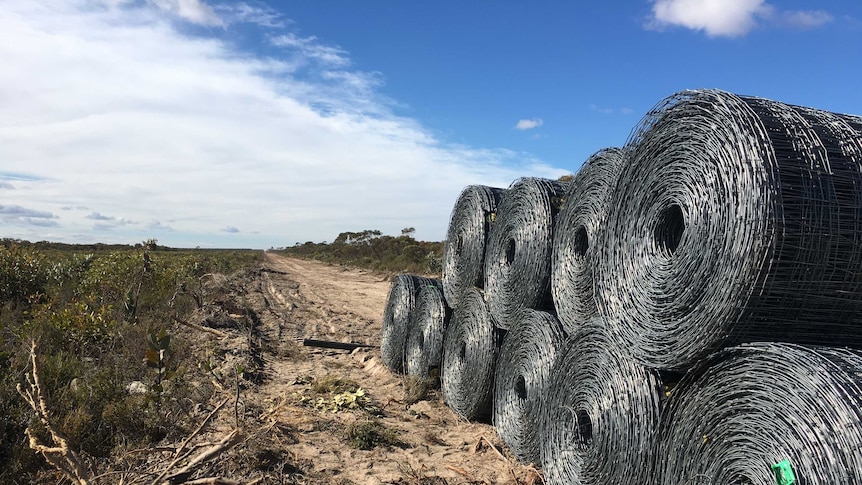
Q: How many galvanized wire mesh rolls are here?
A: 10